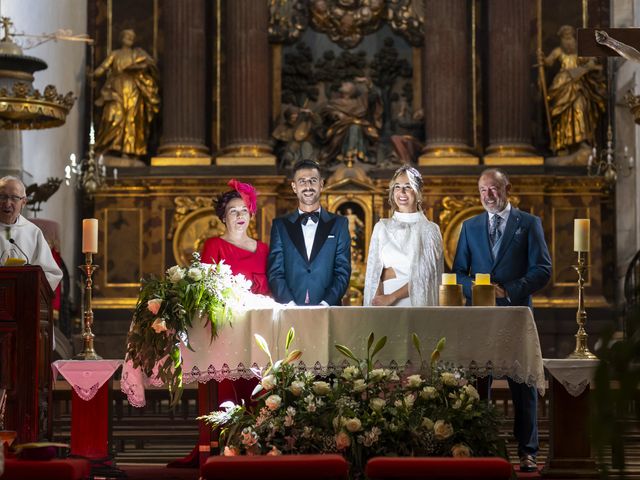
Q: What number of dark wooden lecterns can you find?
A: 1